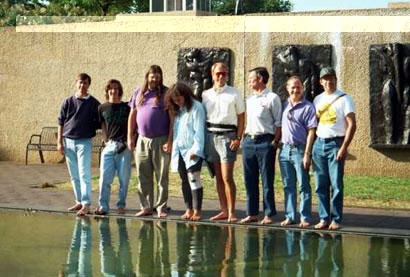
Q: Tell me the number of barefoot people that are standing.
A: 8